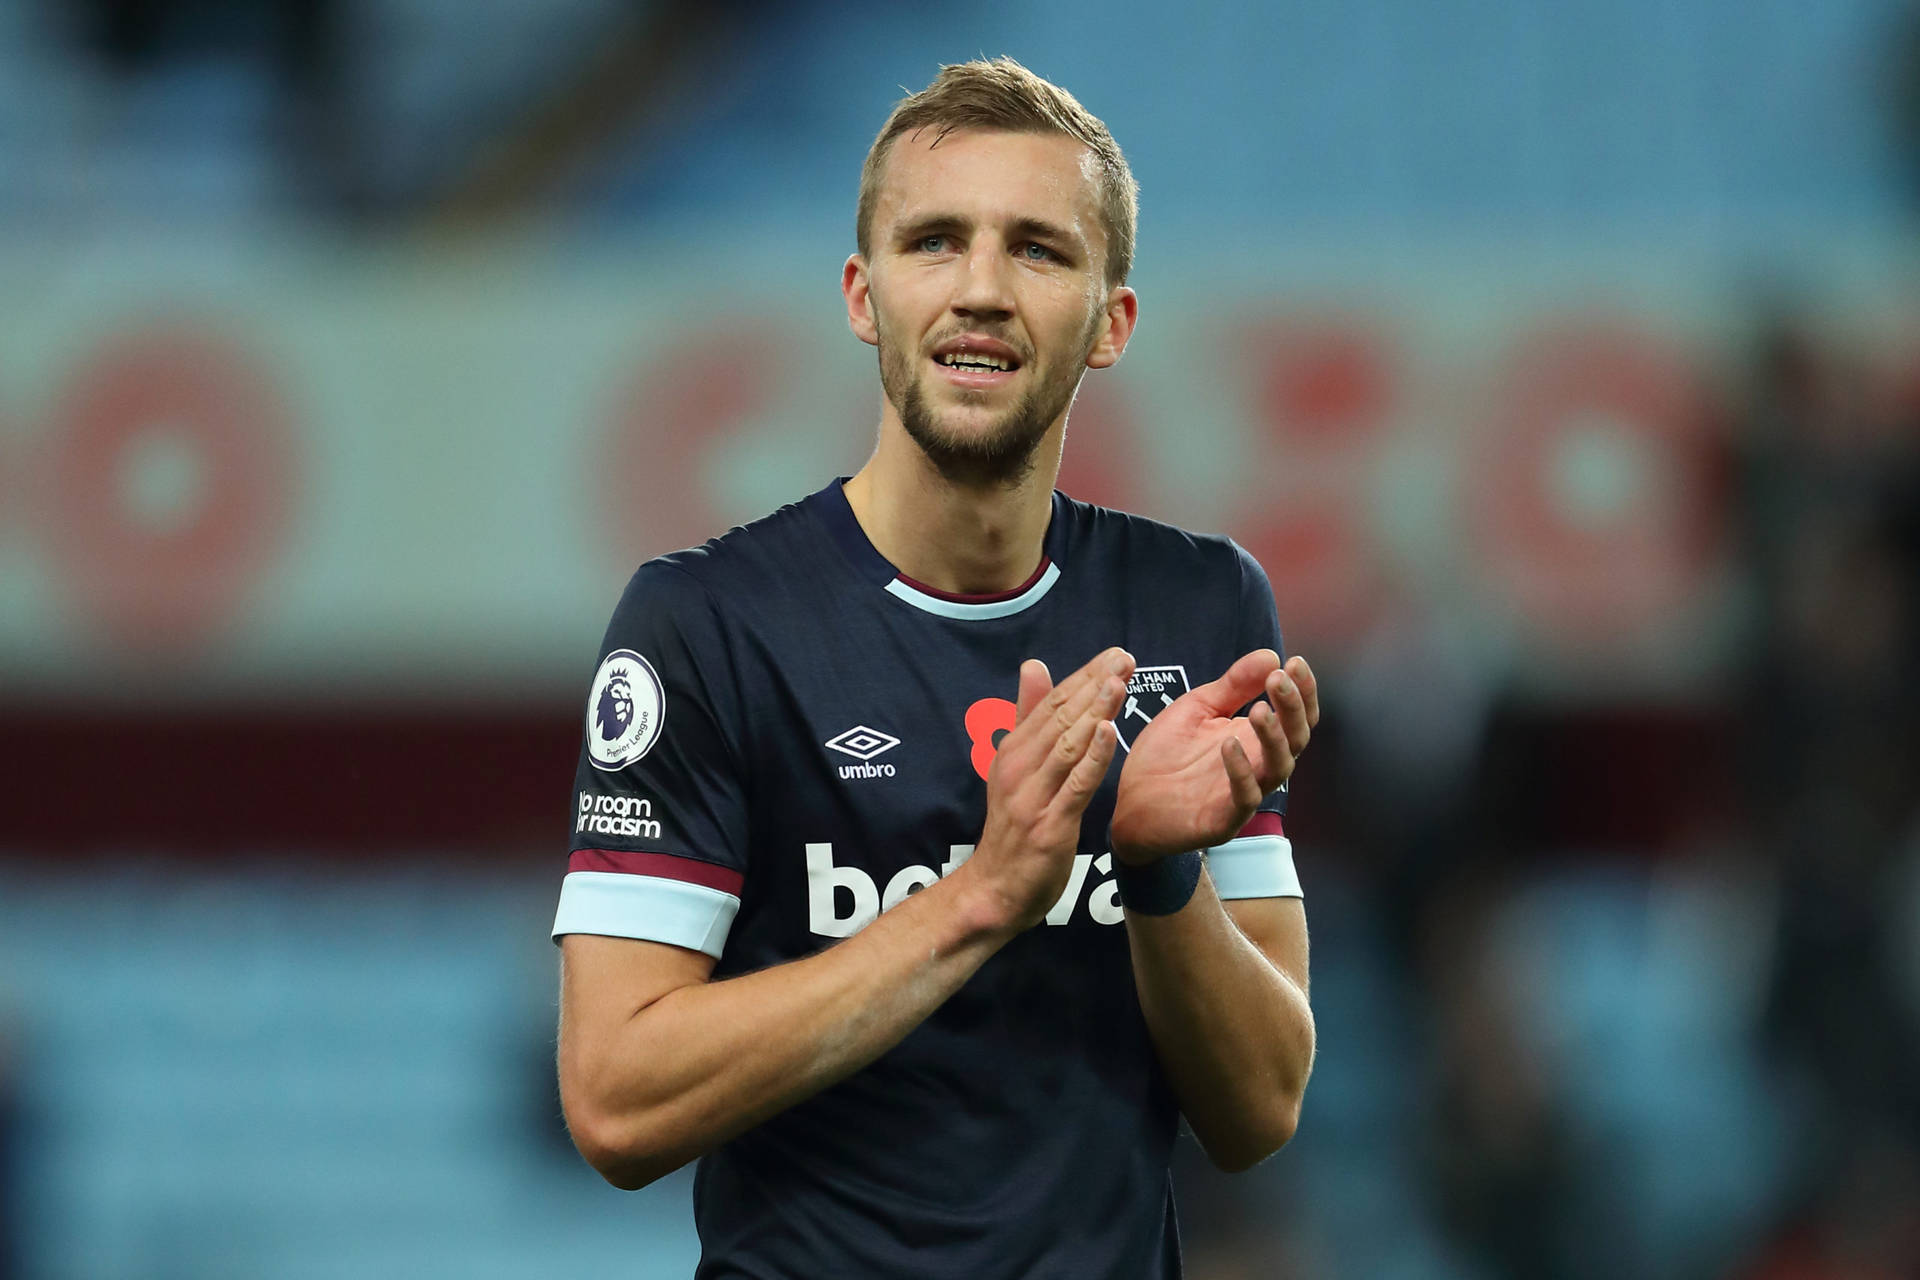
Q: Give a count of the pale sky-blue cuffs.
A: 2